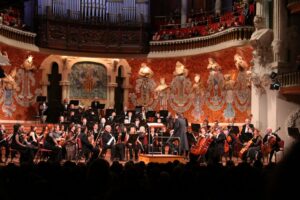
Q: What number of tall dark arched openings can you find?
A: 2